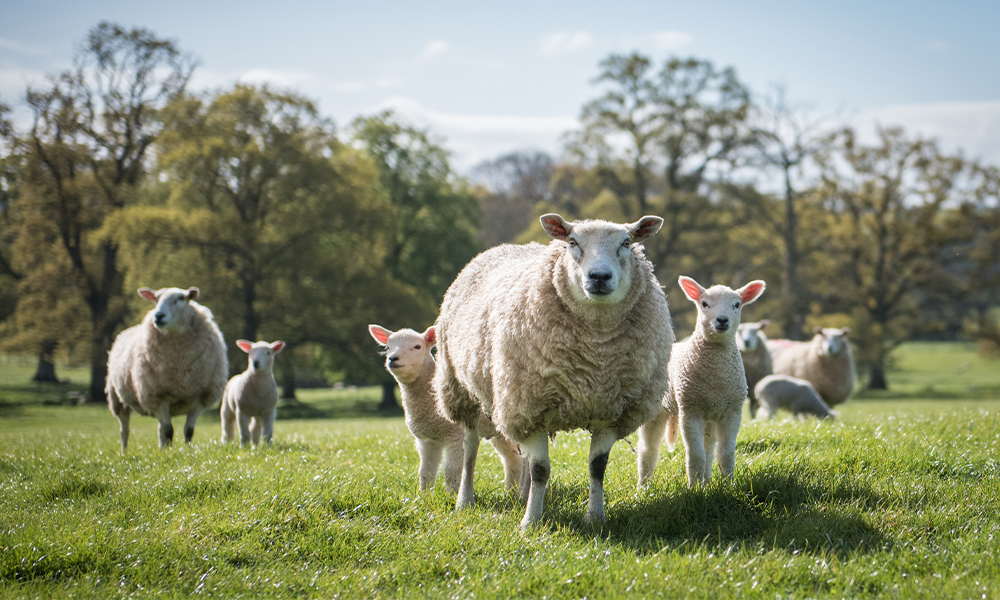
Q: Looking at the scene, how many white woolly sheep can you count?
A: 8